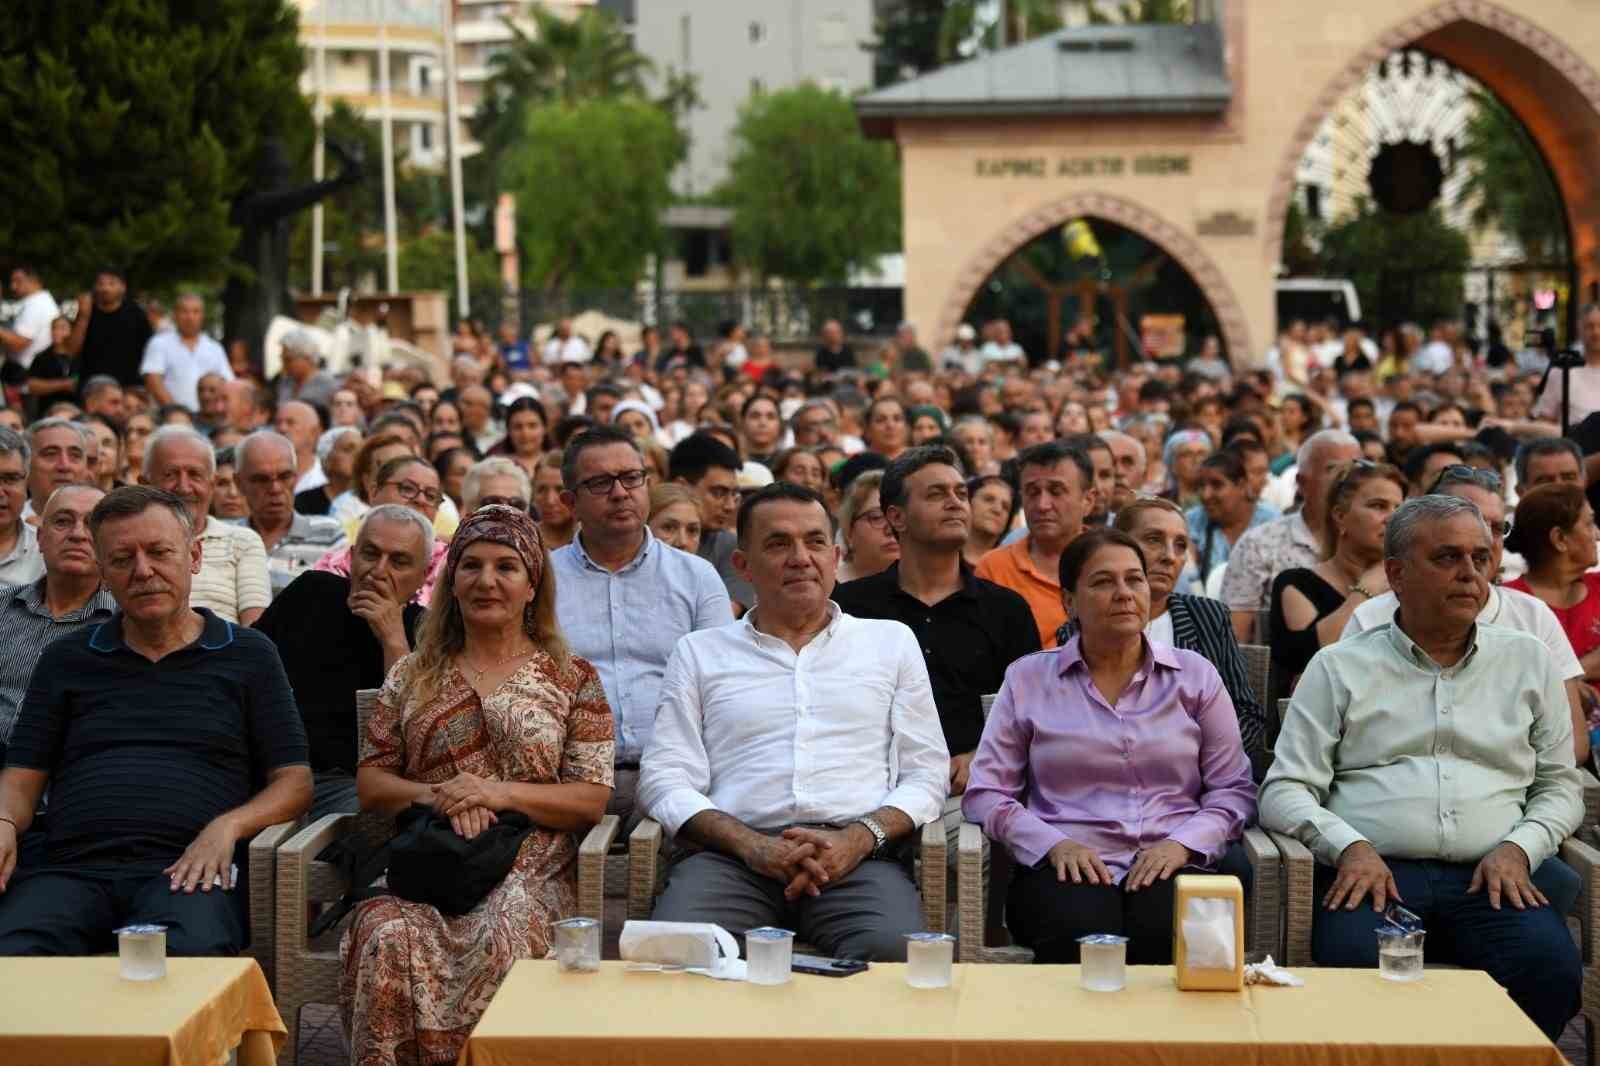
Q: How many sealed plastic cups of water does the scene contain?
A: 5